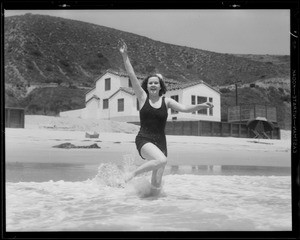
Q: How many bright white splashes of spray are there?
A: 1